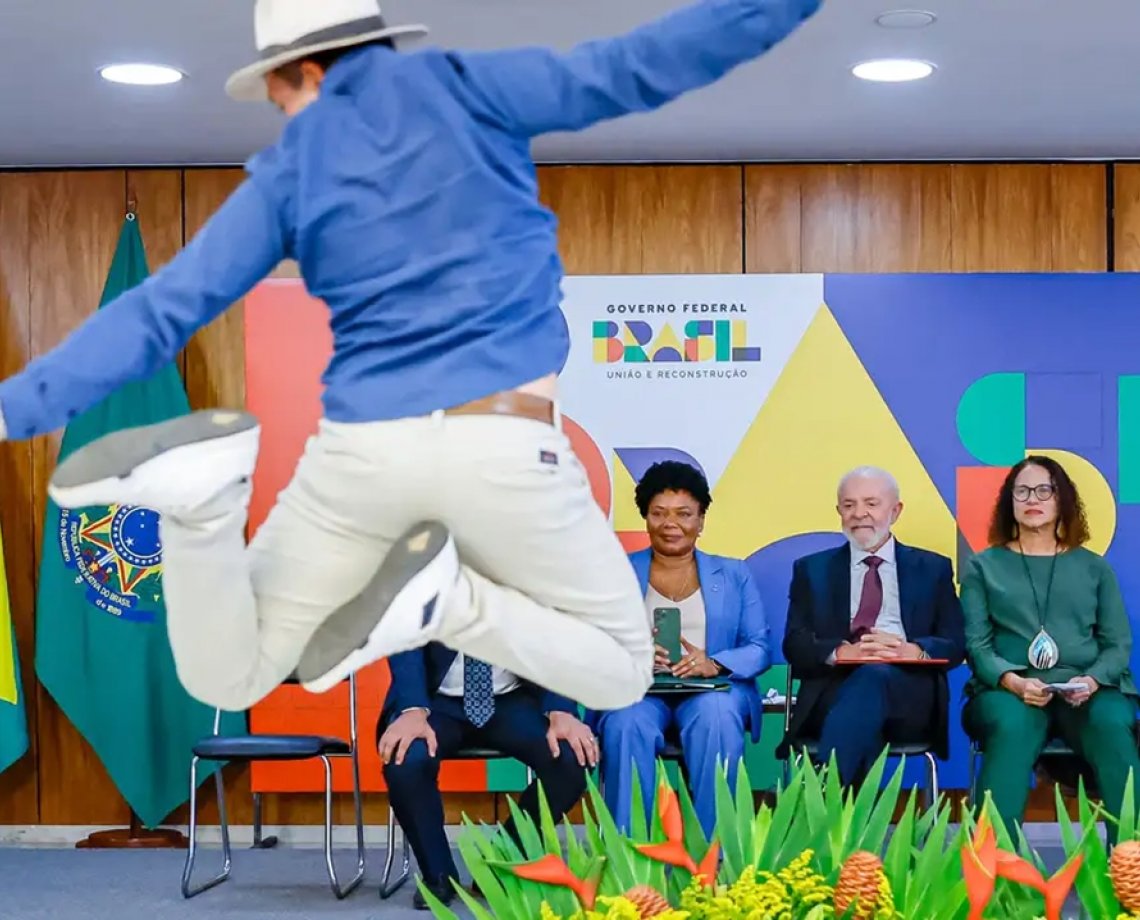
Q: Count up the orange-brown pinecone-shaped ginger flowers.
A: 3